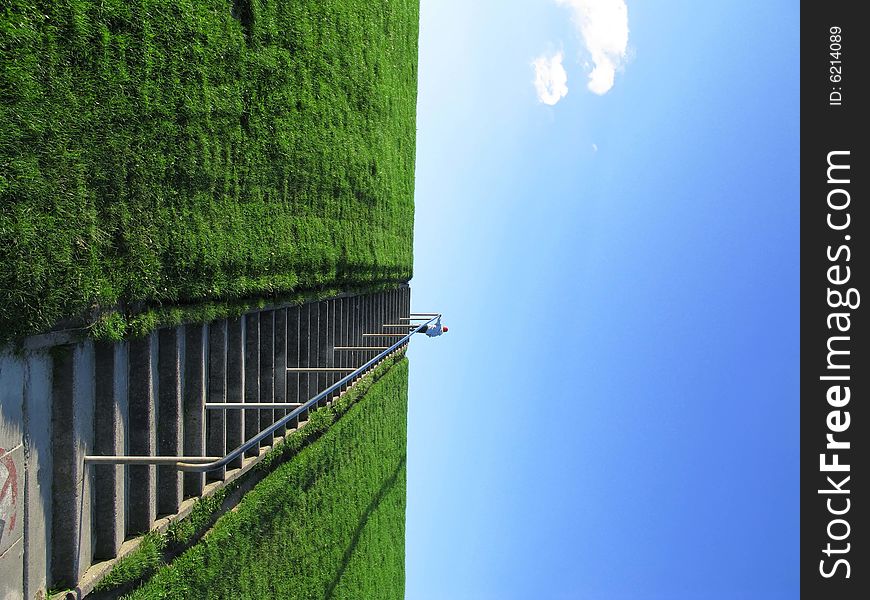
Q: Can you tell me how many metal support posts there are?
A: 8